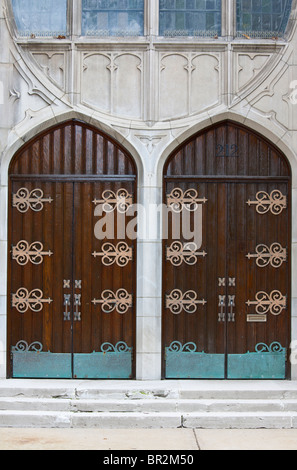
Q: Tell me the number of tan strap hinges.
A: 12